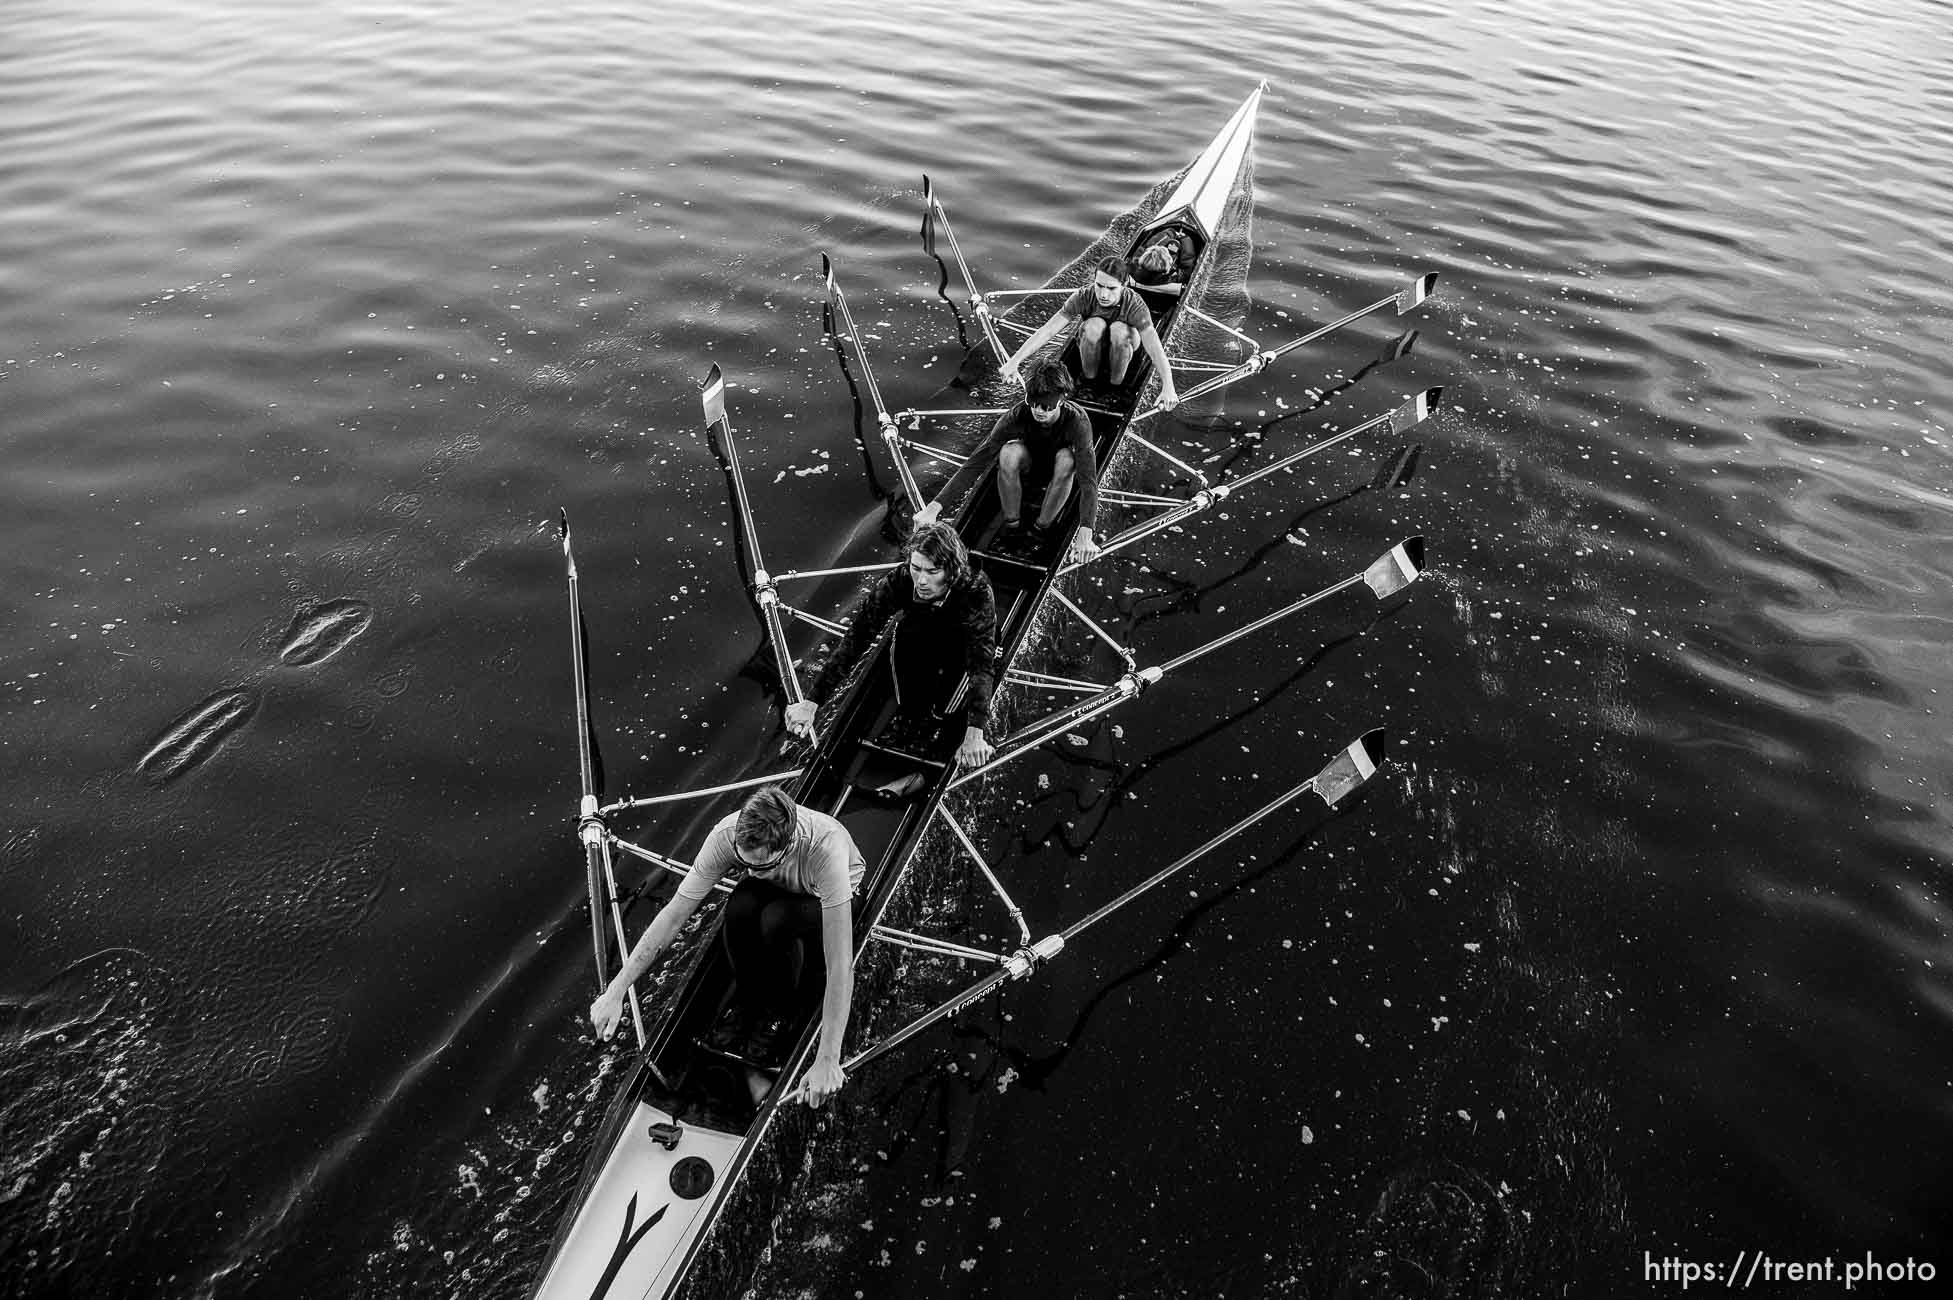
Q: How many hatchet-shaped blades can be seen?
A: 8